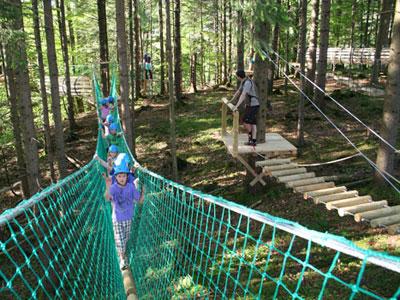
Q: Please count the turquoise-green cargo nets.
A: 2